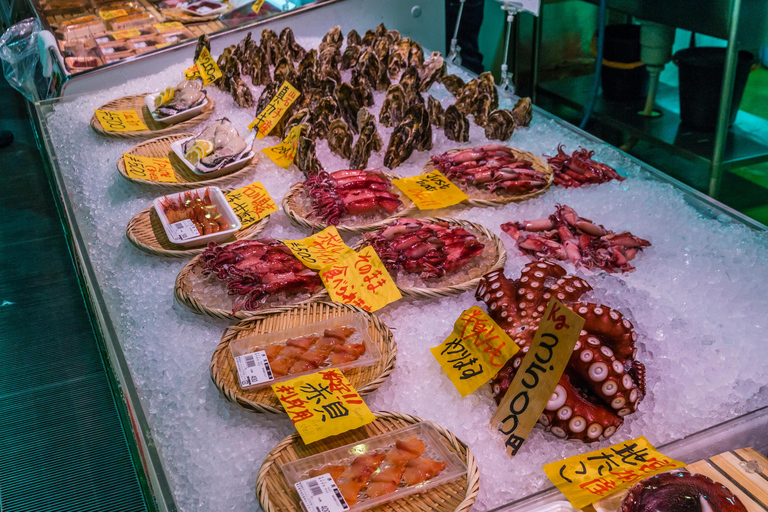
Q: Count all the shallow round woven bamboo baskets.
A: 9